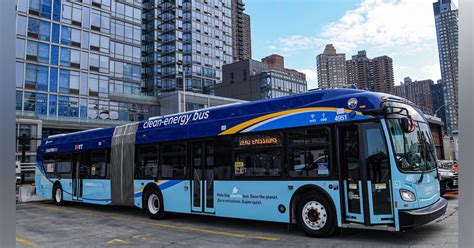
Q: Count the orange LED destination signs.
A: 1